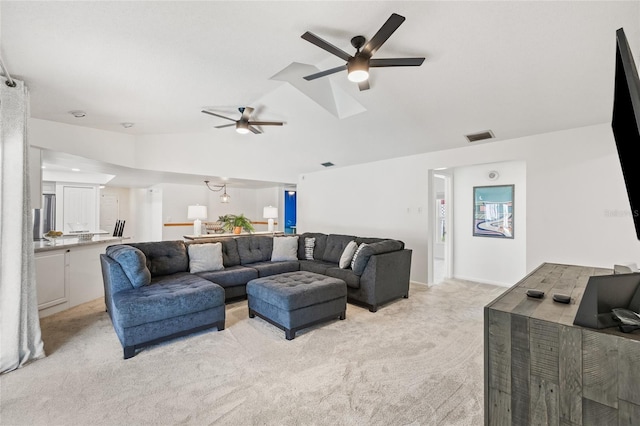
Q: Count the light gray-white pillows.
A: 3